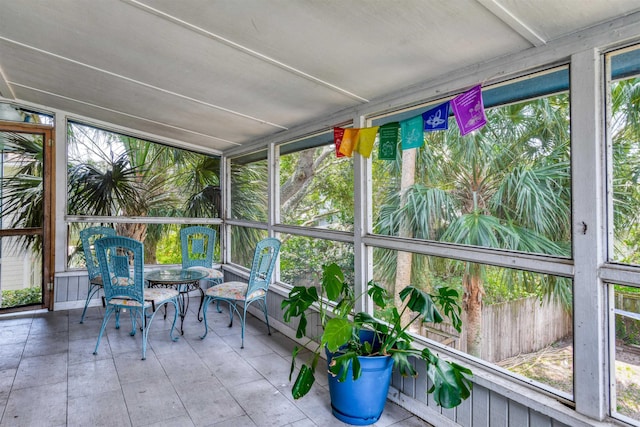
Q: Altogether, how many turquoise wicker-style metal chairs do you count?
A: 4